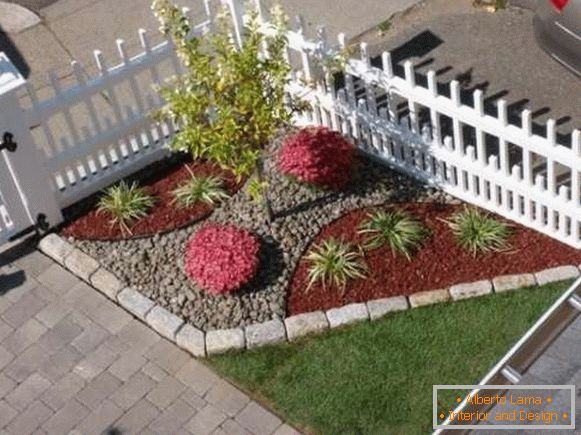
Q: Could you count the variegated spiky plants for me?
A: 5